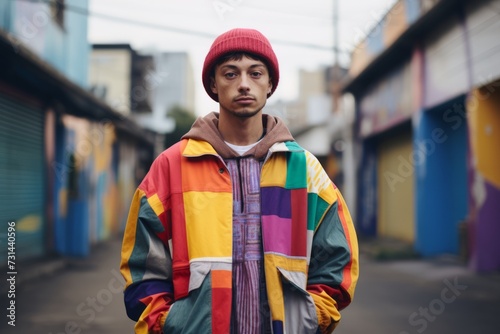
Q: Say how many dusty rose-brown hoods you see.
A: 1